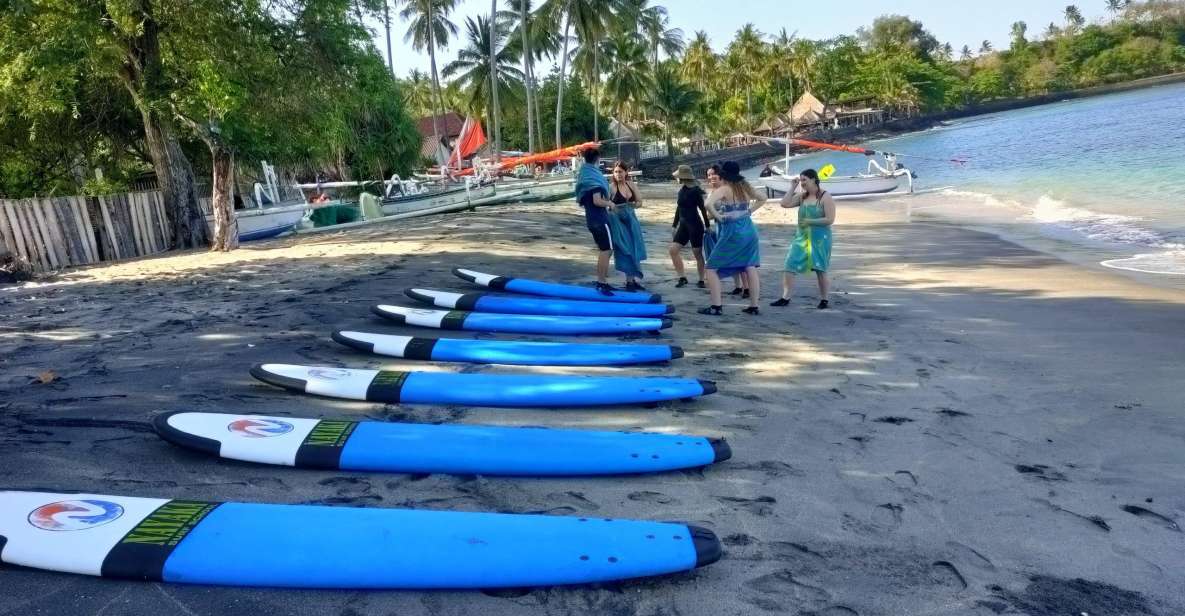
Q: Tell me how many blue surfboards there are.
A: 7